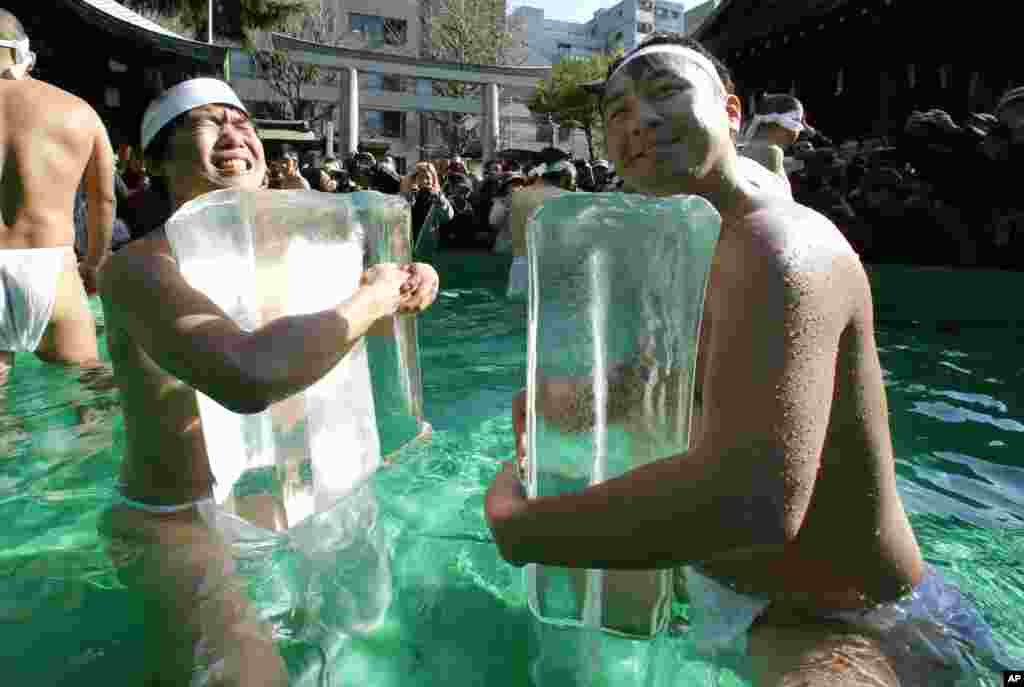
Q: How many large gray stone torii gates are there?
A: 1